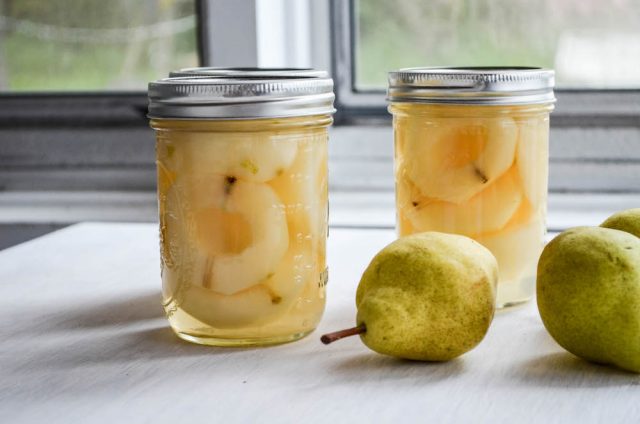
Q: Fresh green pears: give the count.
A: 3